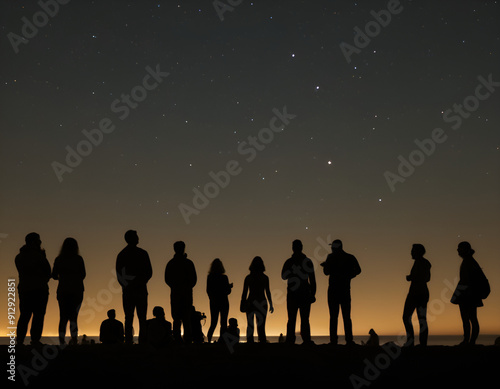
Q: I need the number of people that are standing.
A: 10